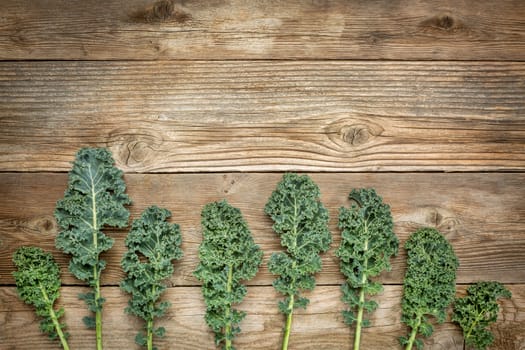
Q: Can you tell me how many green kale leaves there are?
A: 8